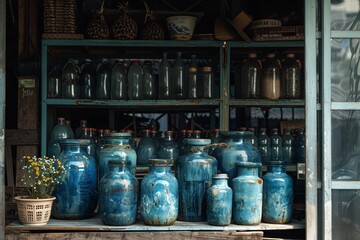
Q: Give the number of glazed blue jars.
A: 9